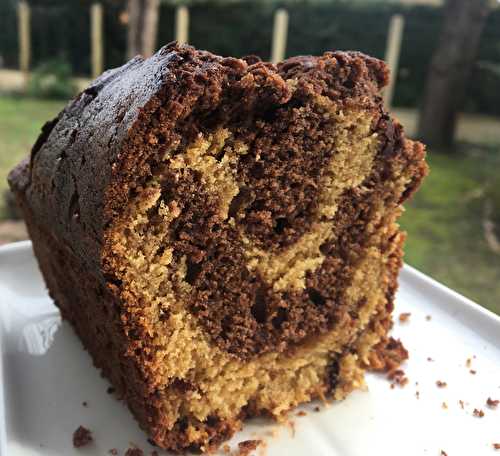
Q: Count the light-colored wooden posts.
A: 5